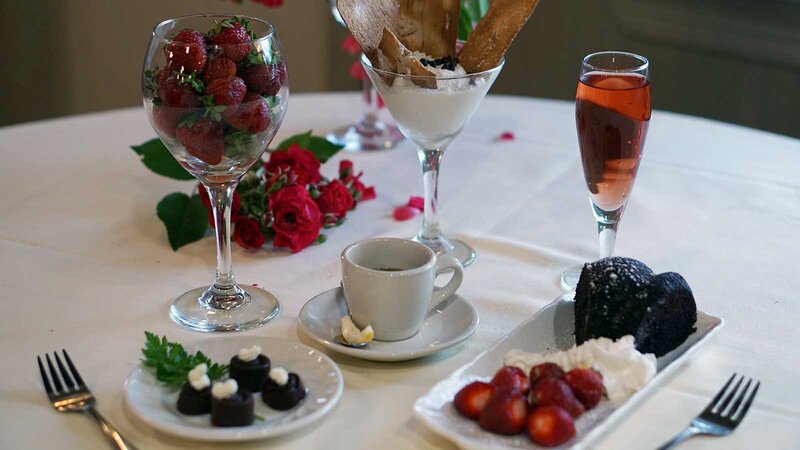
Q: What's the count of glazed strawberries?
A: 7